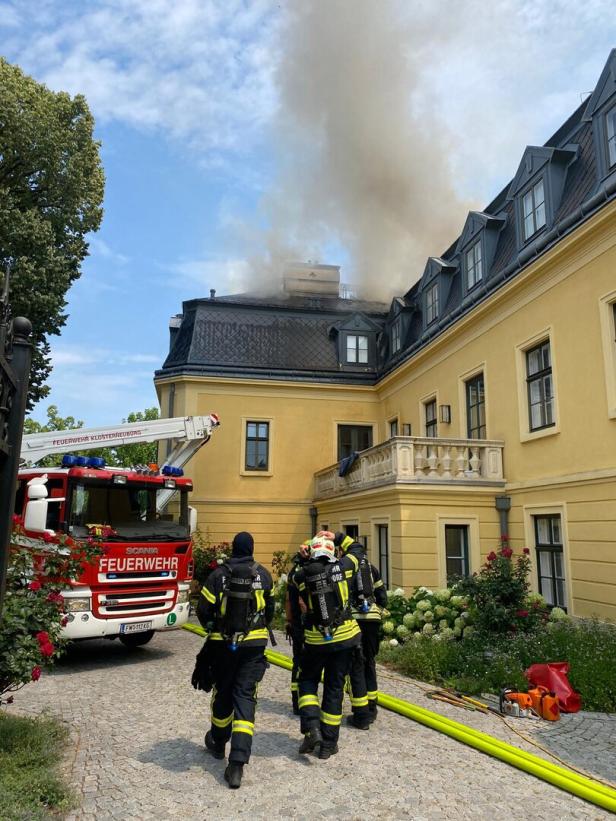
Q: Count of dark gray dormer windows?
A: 6